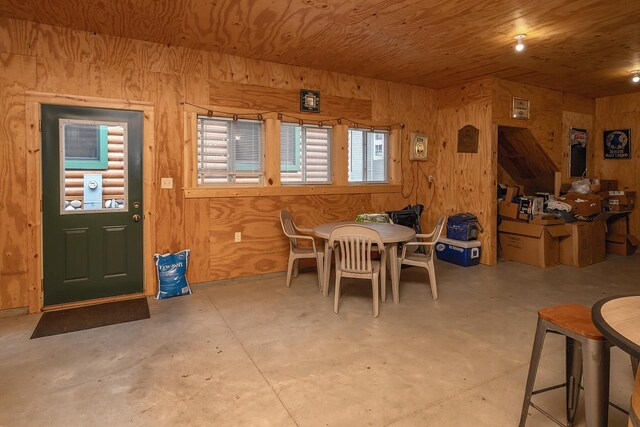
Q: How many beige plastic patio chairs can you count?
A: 3